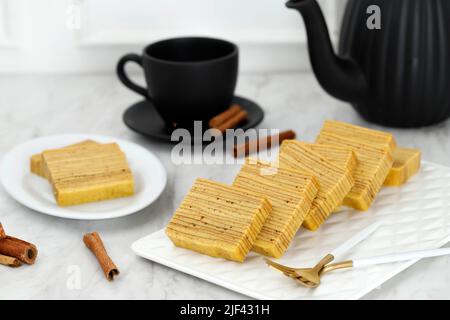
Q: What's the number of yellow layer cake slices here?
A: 7